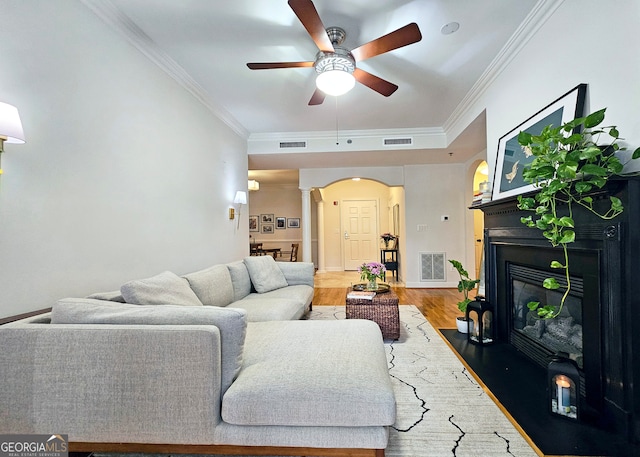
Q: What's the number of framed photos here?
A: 6